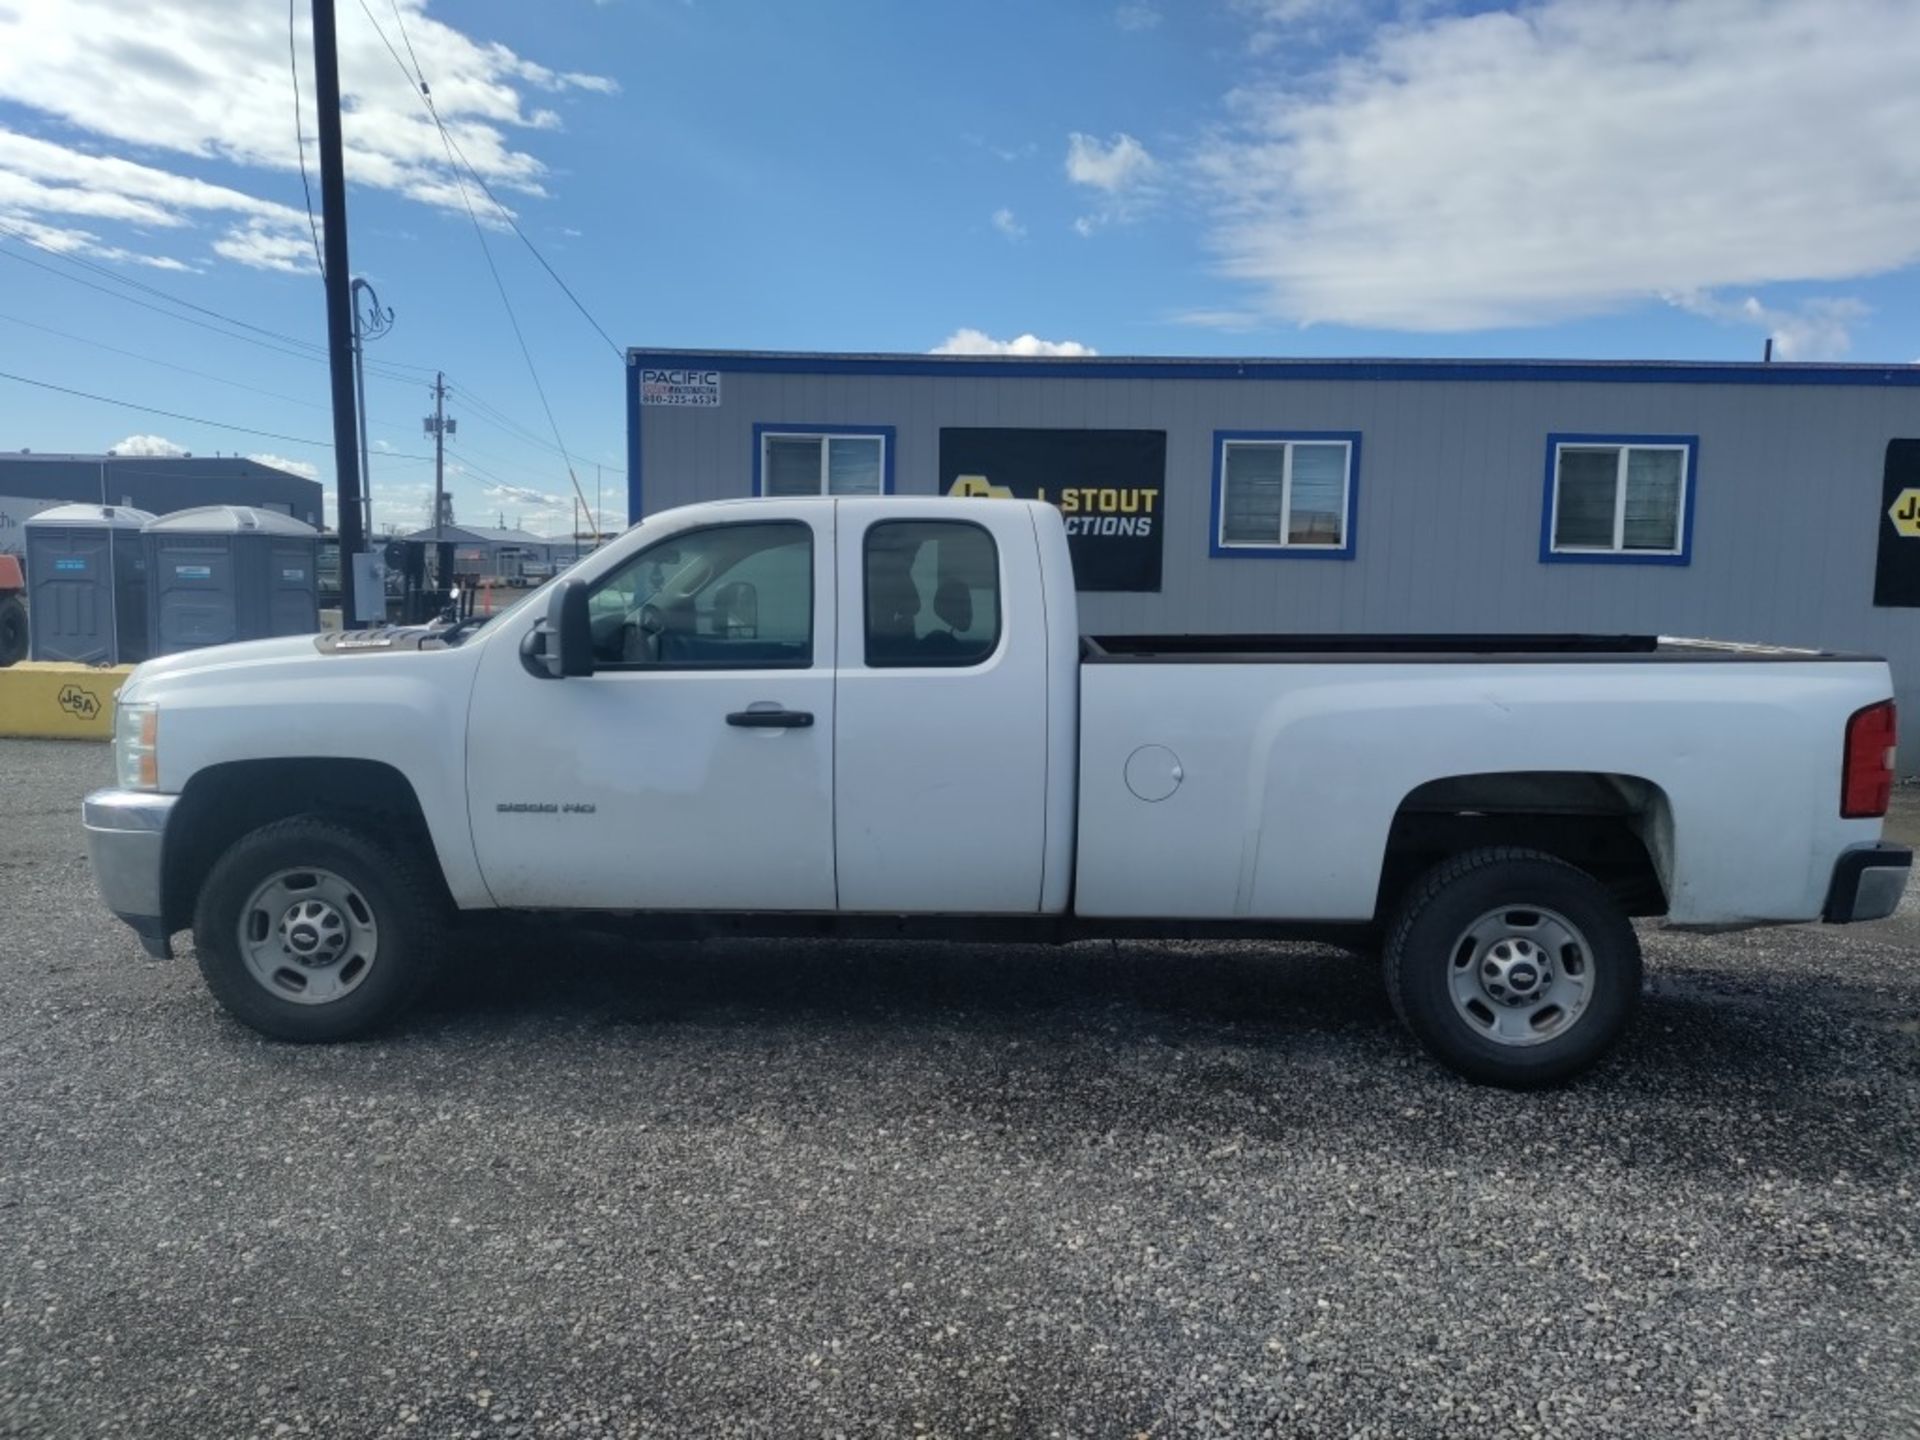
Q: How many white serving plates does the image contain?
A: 0